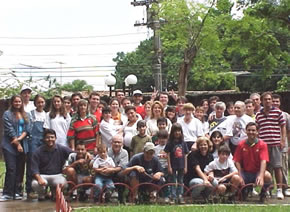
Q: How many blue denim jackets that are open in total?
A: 1